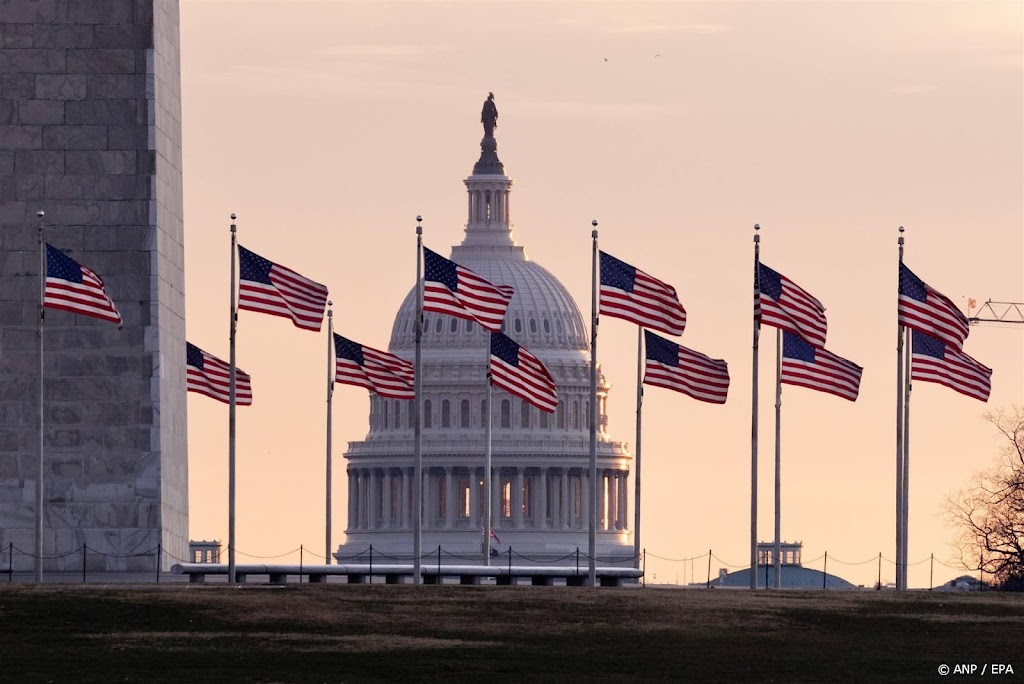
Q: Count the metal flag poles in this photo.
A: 11